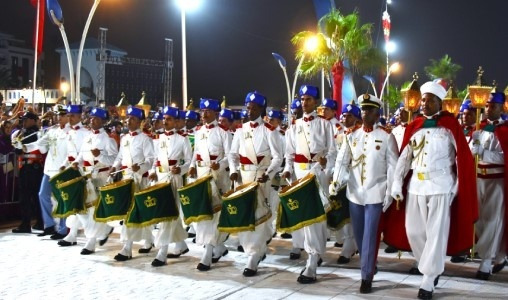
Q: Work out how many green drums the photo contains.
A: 8